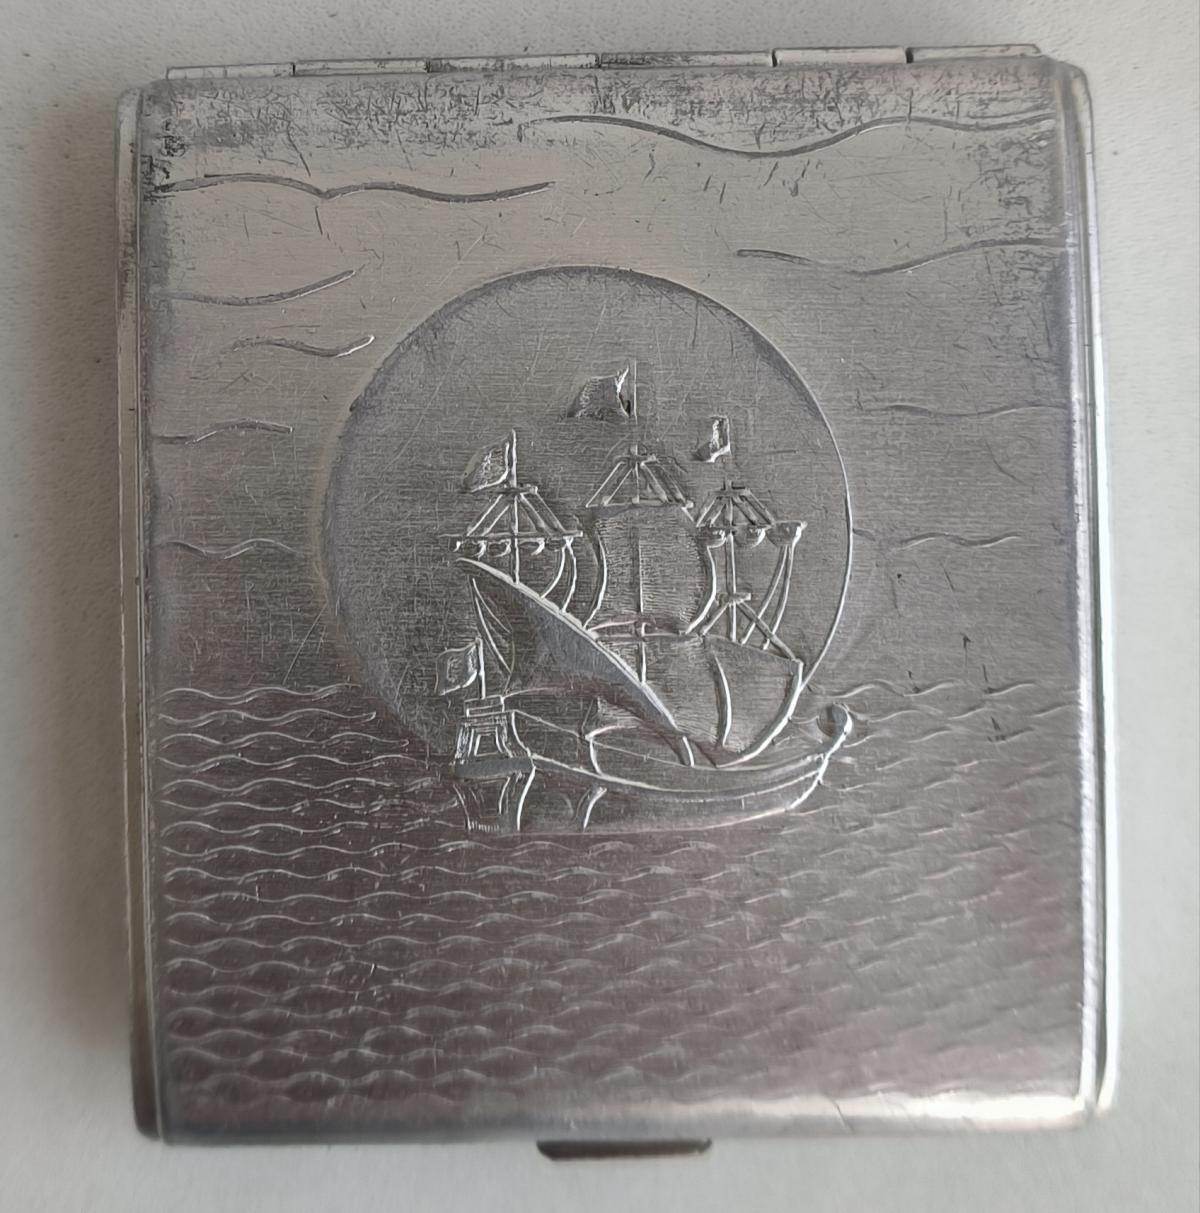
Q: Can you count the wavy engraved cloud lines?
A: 9